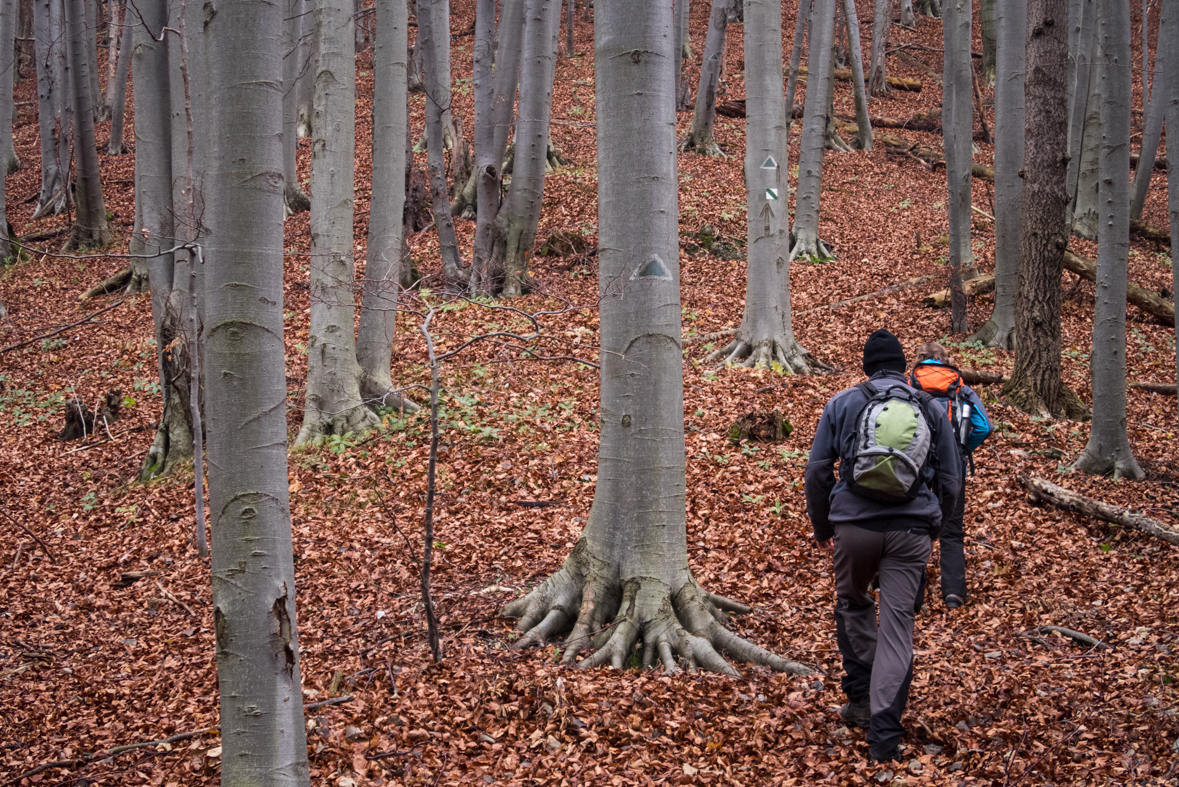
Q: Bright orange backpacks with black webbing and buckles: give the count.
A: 1